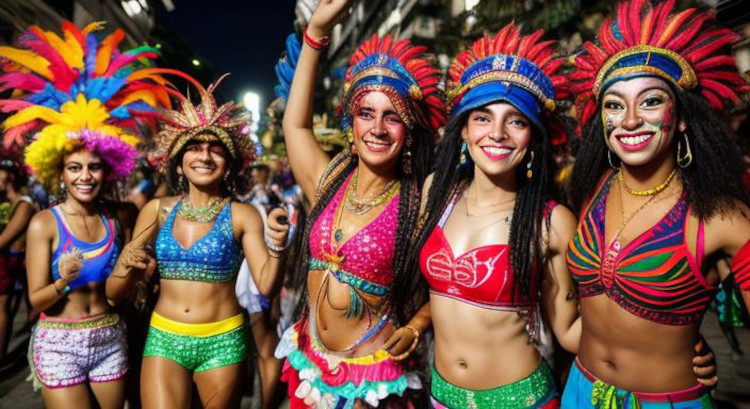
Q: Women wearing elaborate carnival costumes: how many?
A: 5